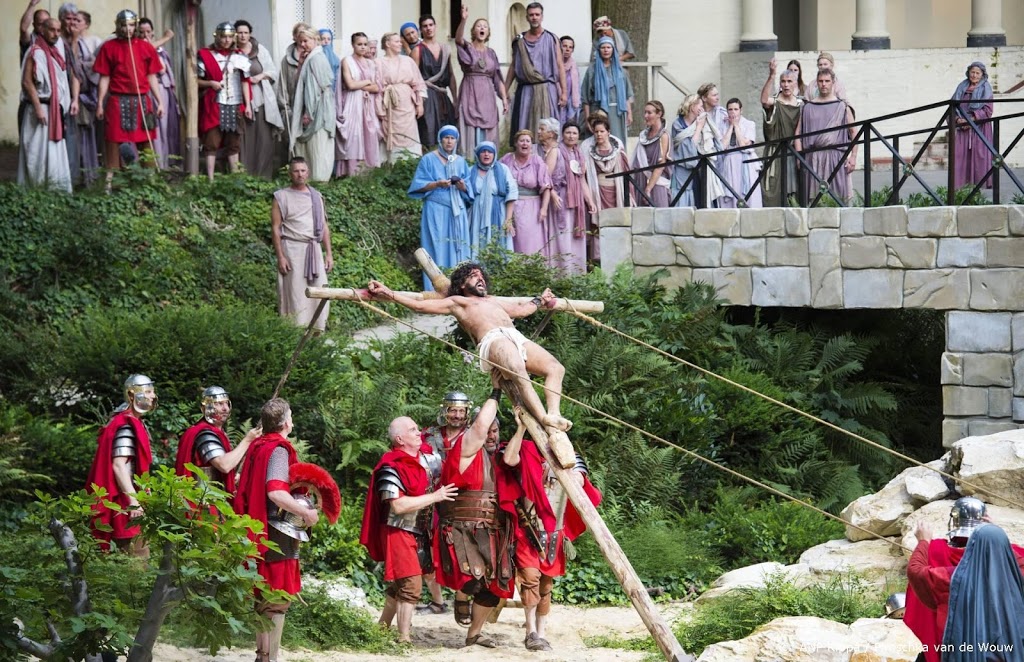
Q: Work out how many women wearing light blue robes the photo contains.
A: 2